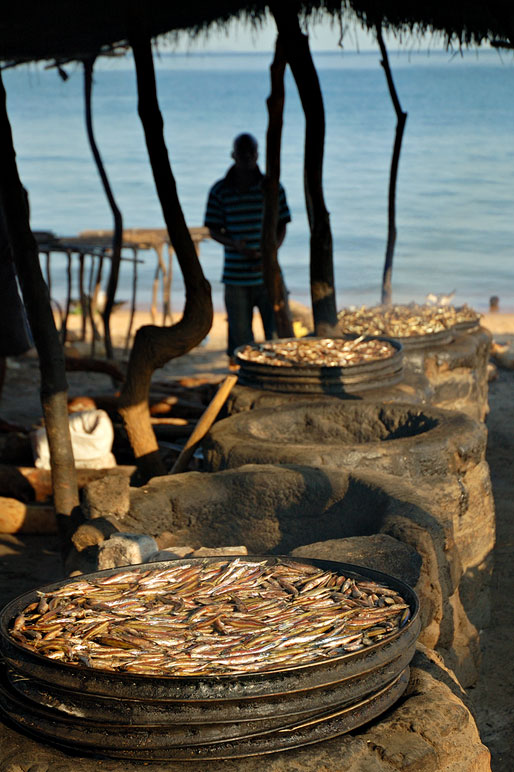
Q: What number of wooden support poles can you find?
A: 6